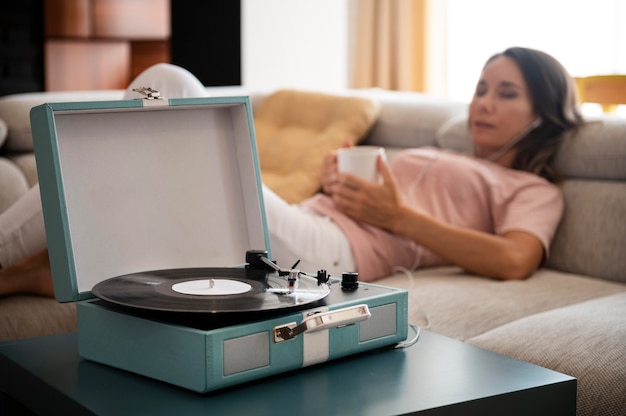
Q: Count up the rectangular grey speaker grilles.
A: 2